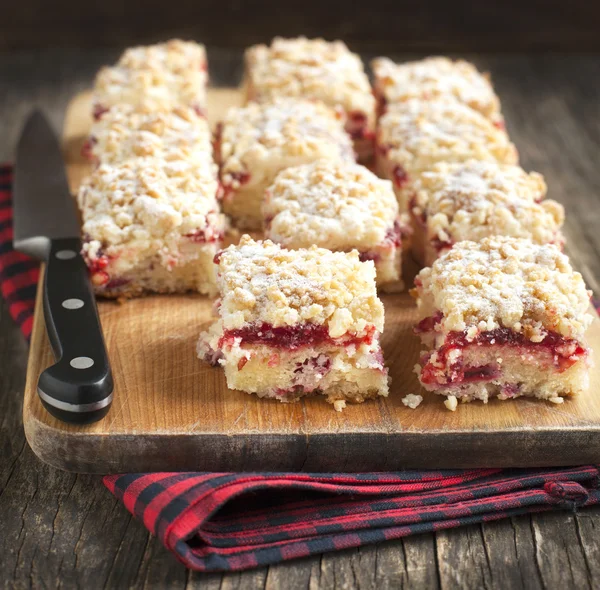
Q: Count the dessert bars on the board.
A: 11